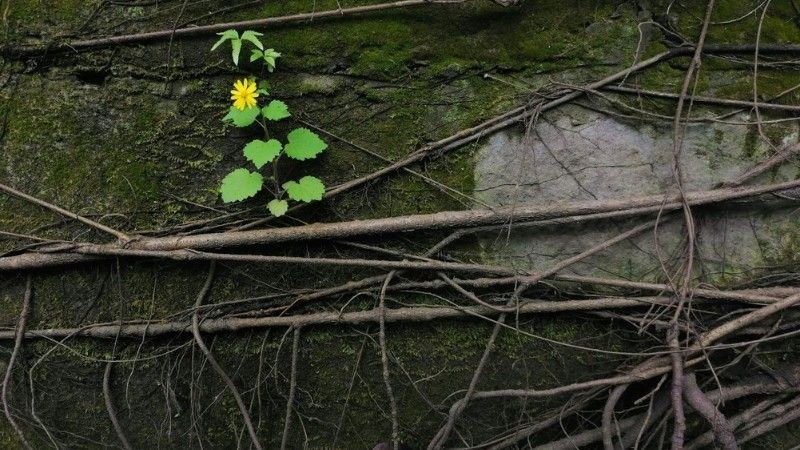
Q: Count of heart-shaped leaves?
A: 7